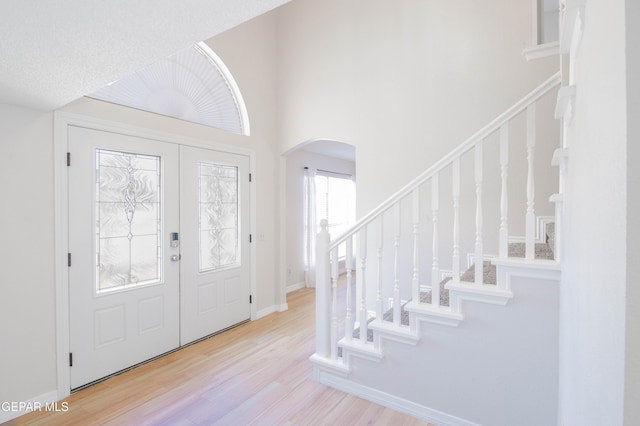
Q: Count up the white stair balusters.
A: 11